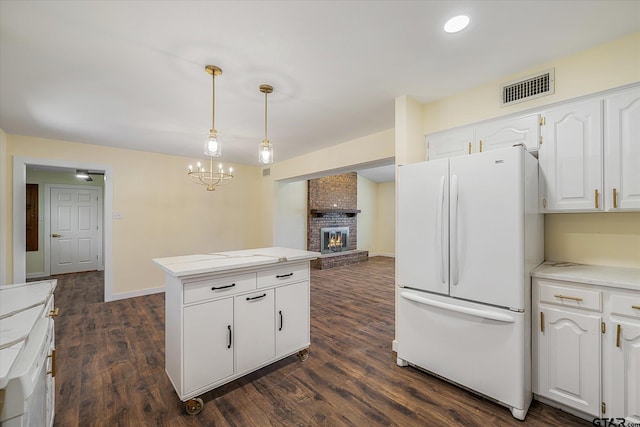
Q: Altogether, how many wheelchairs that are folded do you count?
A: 0